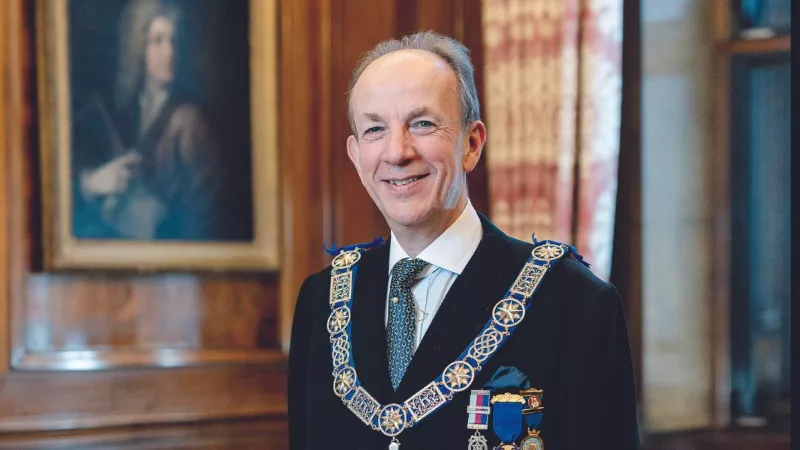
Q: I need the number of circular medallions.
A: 7